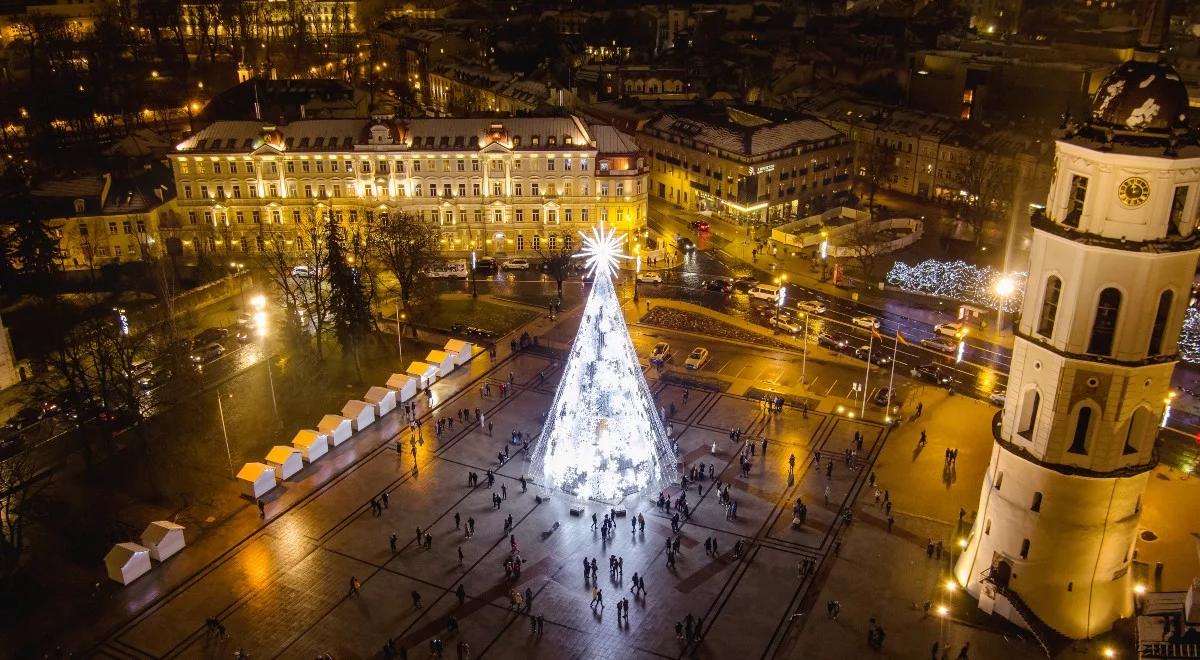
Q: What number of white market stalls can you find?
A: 12